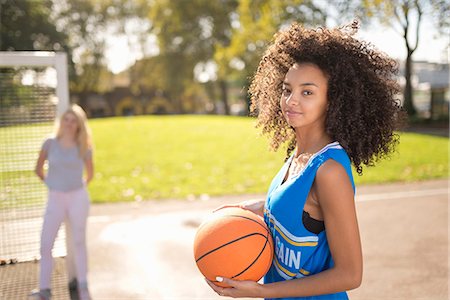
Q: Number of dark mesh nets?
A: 1